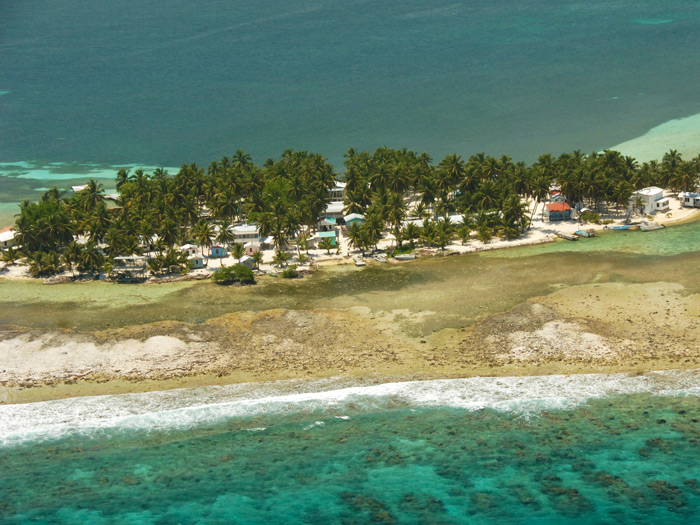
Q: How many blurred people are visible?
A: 0